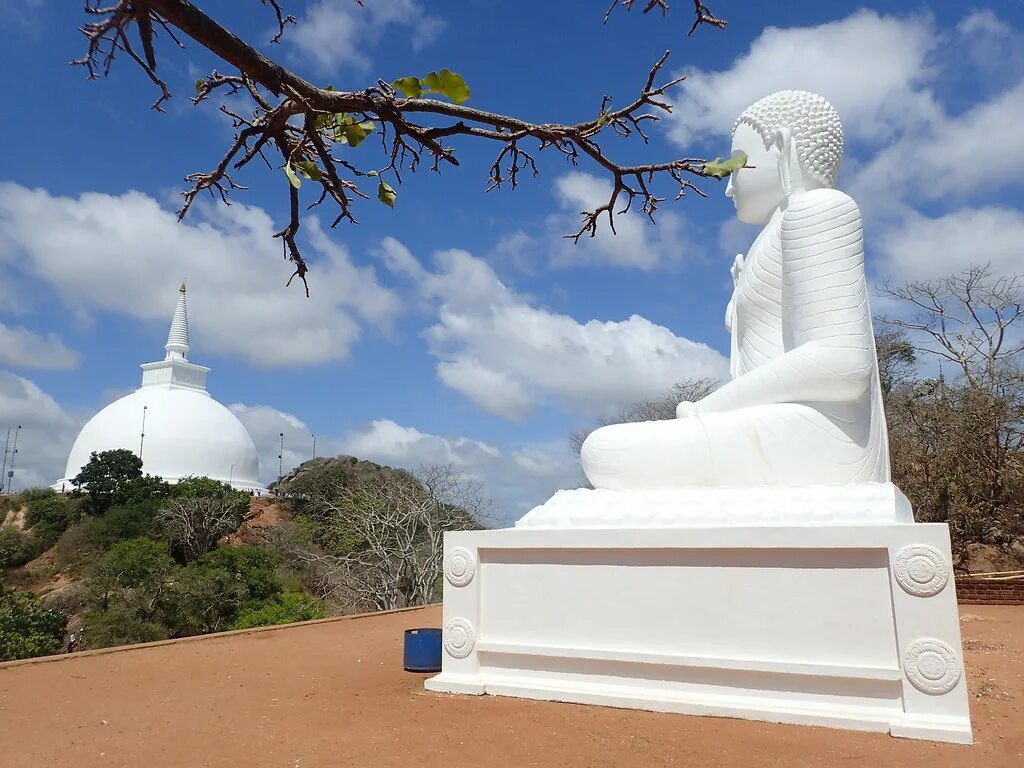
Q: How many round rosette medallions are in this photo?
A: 4